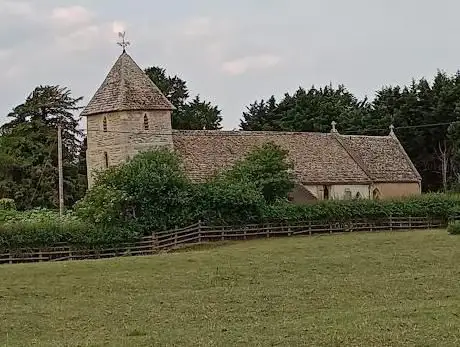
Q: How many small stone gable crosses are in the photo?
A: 2